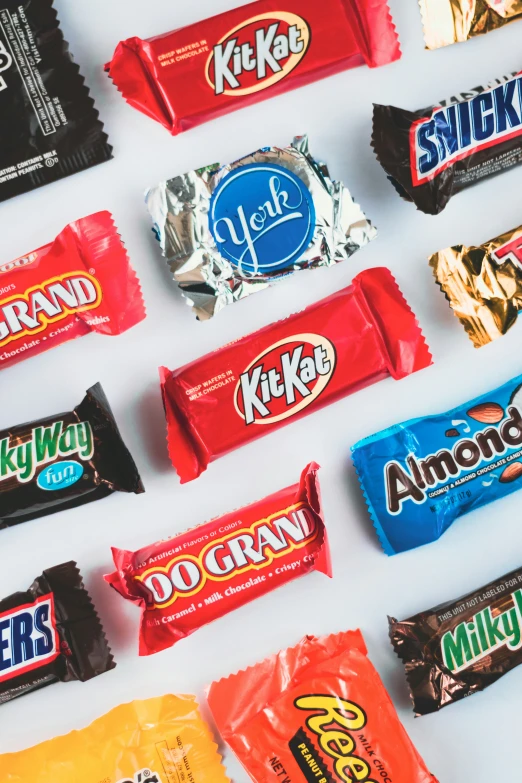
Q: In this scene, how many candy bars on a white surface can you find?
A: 15